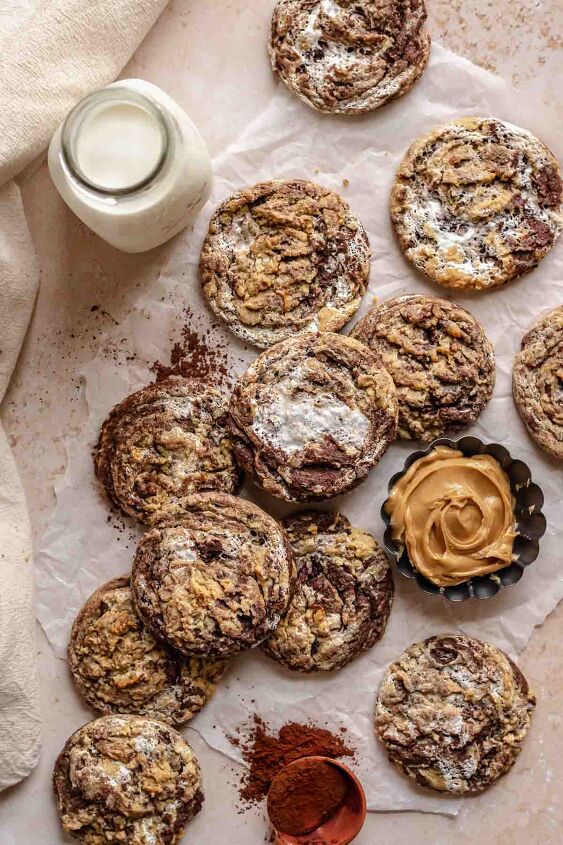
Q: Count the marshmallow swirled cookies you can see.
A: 12